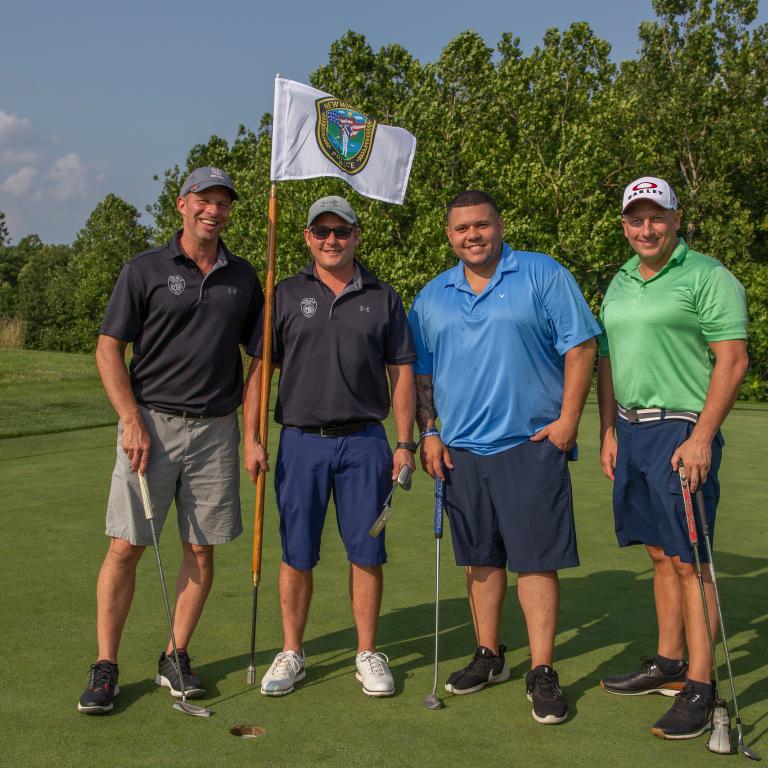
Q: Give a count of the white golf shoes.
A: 2